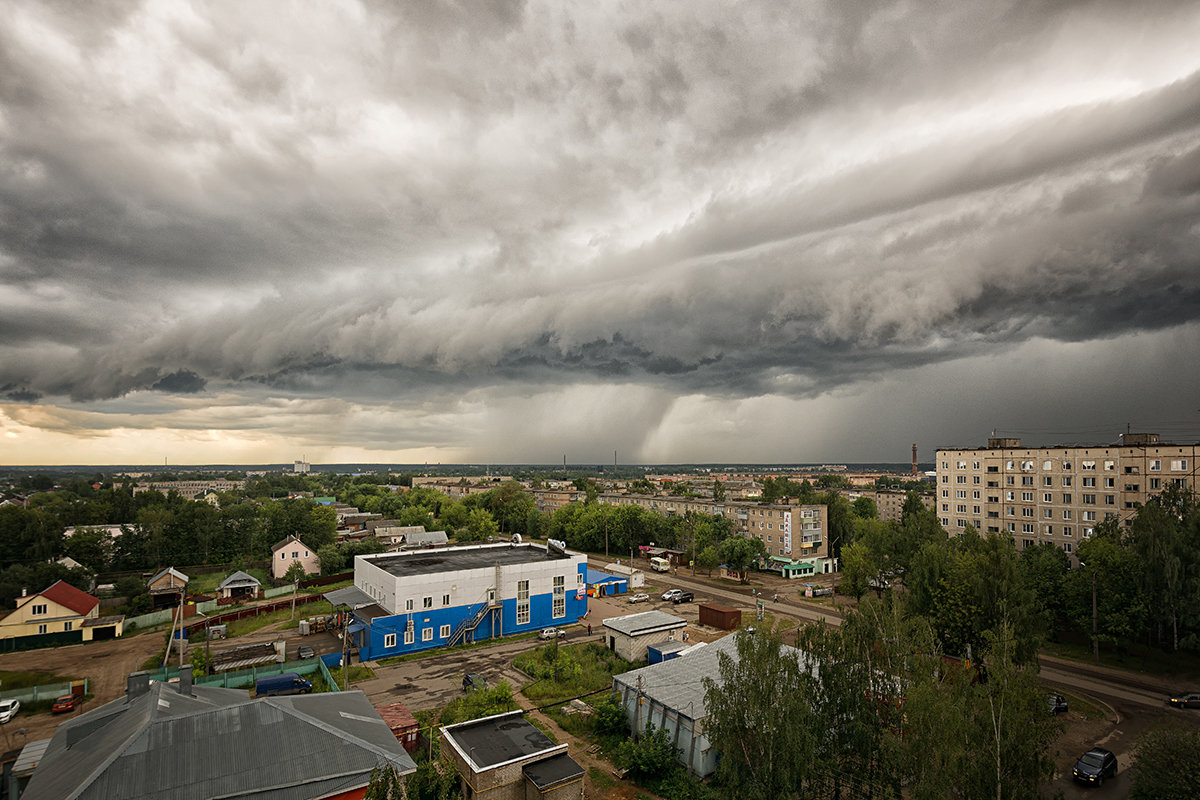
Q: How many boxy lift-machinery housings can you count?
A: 2